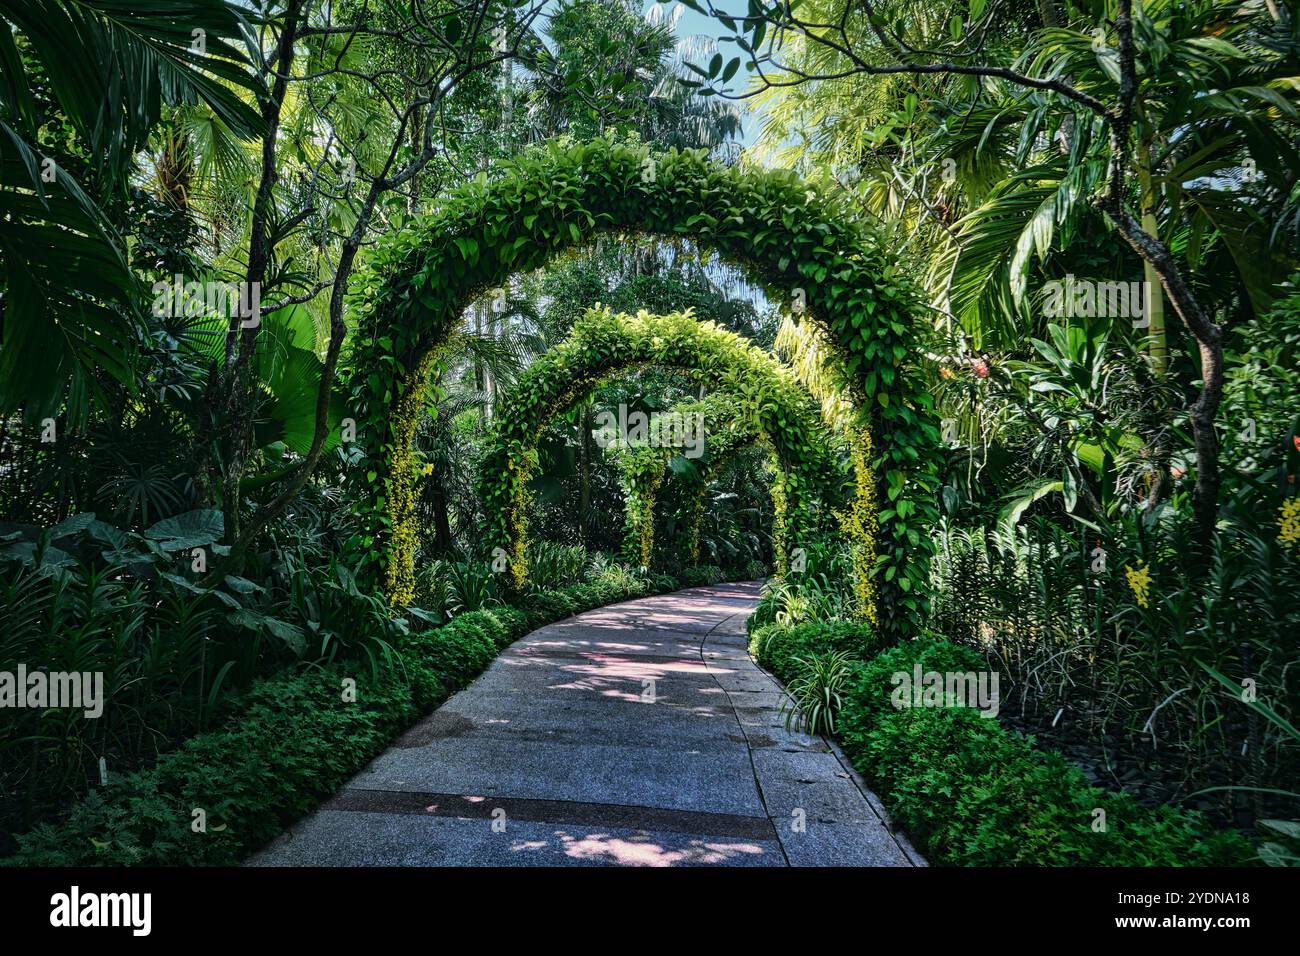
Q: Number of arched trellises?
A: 4